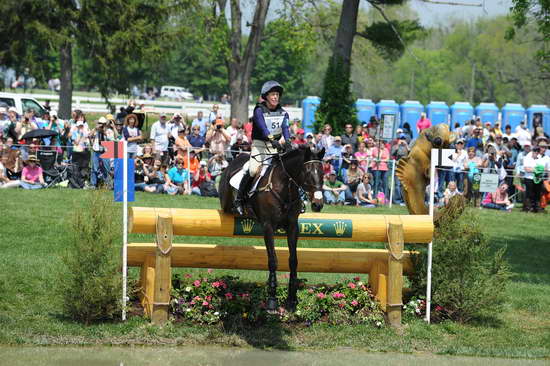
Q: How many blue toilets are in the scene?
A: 9